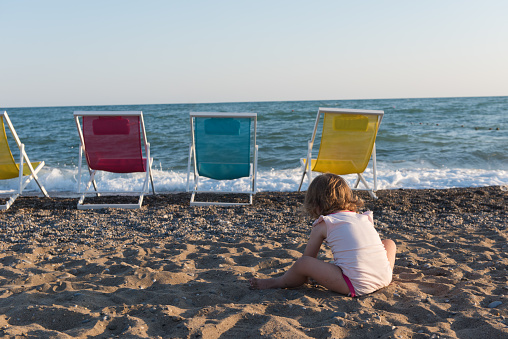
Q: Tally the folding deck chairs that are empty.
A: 4